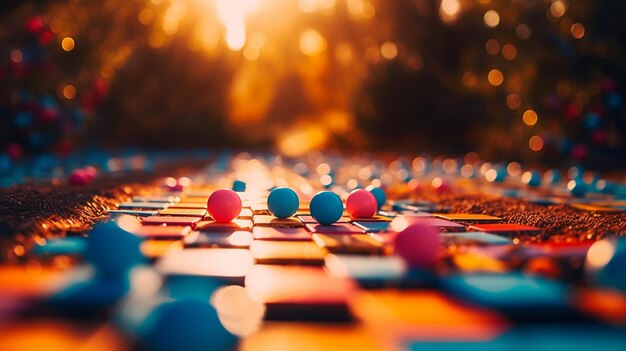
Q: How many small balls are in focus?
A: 4